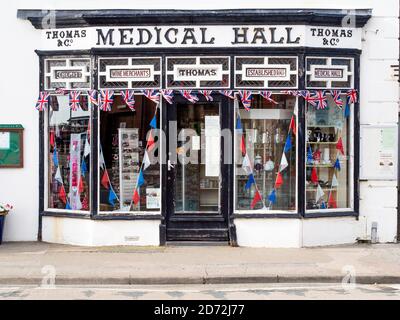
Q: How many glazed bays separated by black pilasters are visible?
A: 5